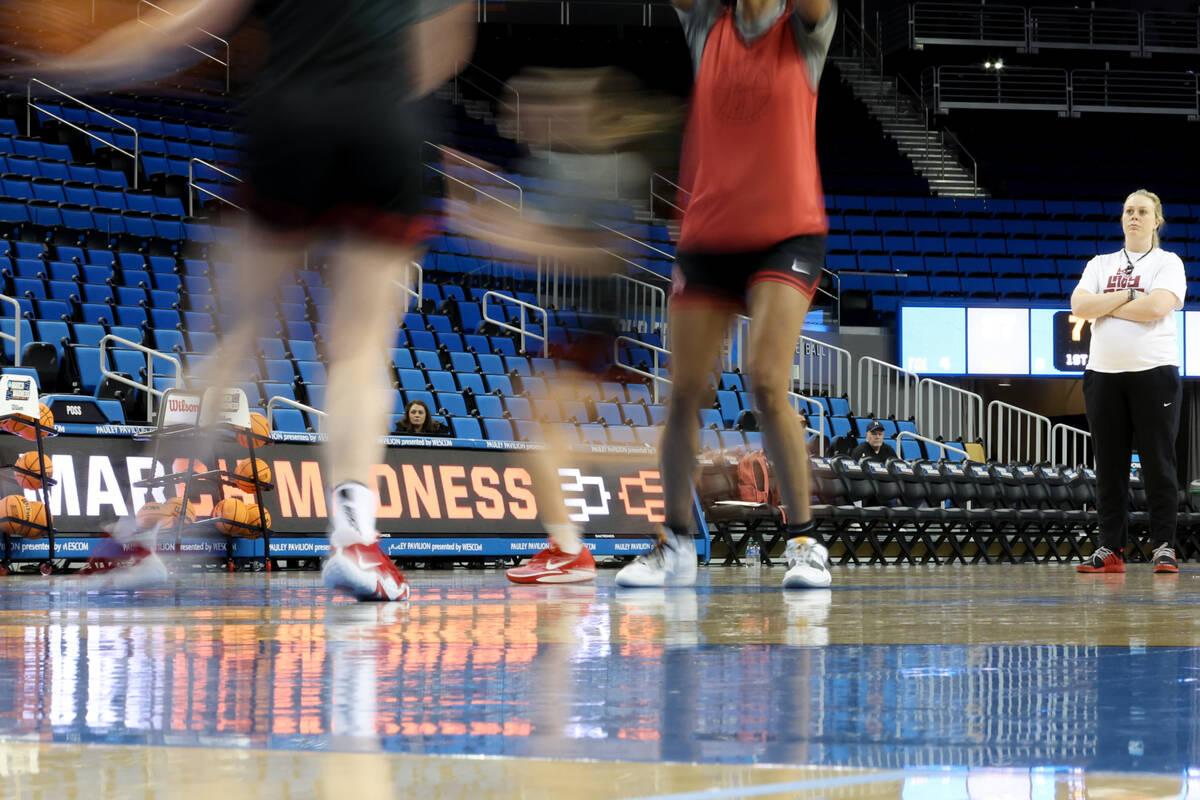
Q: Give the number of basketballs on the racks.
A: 11